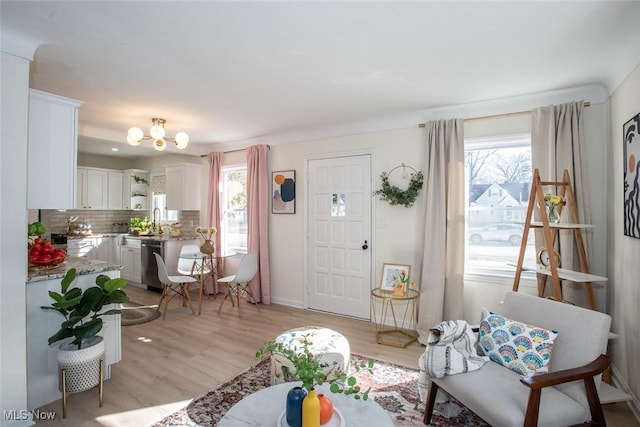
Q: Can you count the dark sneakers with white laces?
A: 0